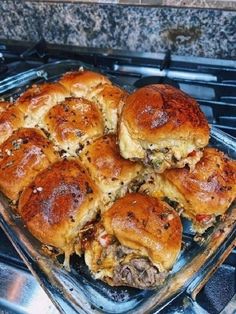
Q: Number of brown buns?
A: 11